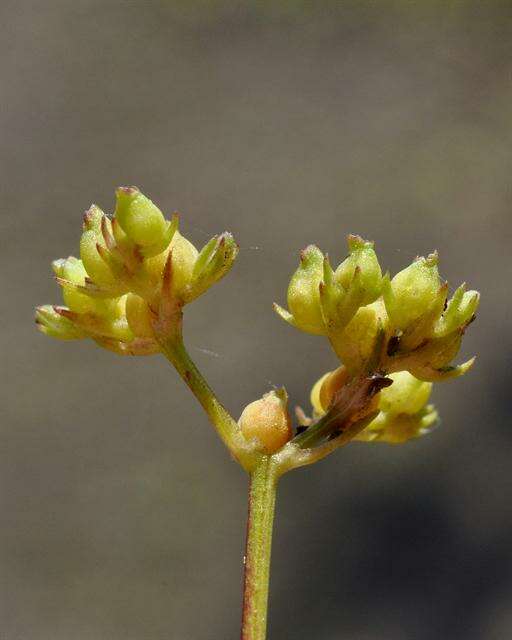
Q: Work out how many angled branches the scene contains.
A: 2